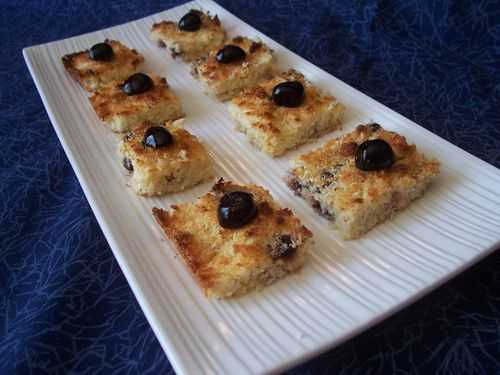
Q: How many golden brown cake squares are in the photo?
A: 8